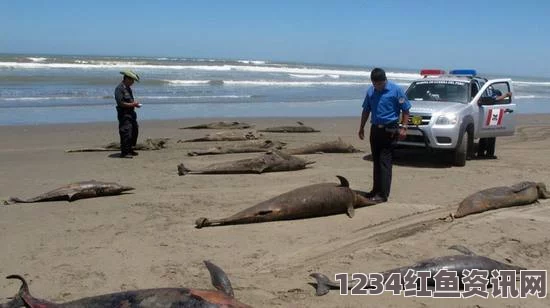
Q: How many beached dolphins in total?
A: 12